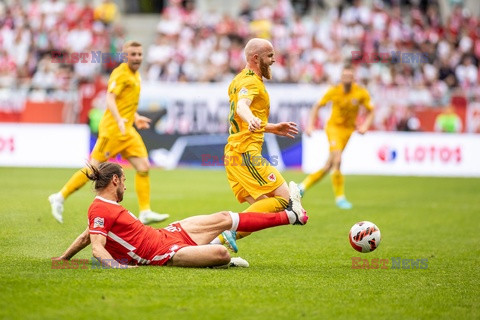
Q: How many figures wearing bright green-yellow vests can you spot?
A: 2